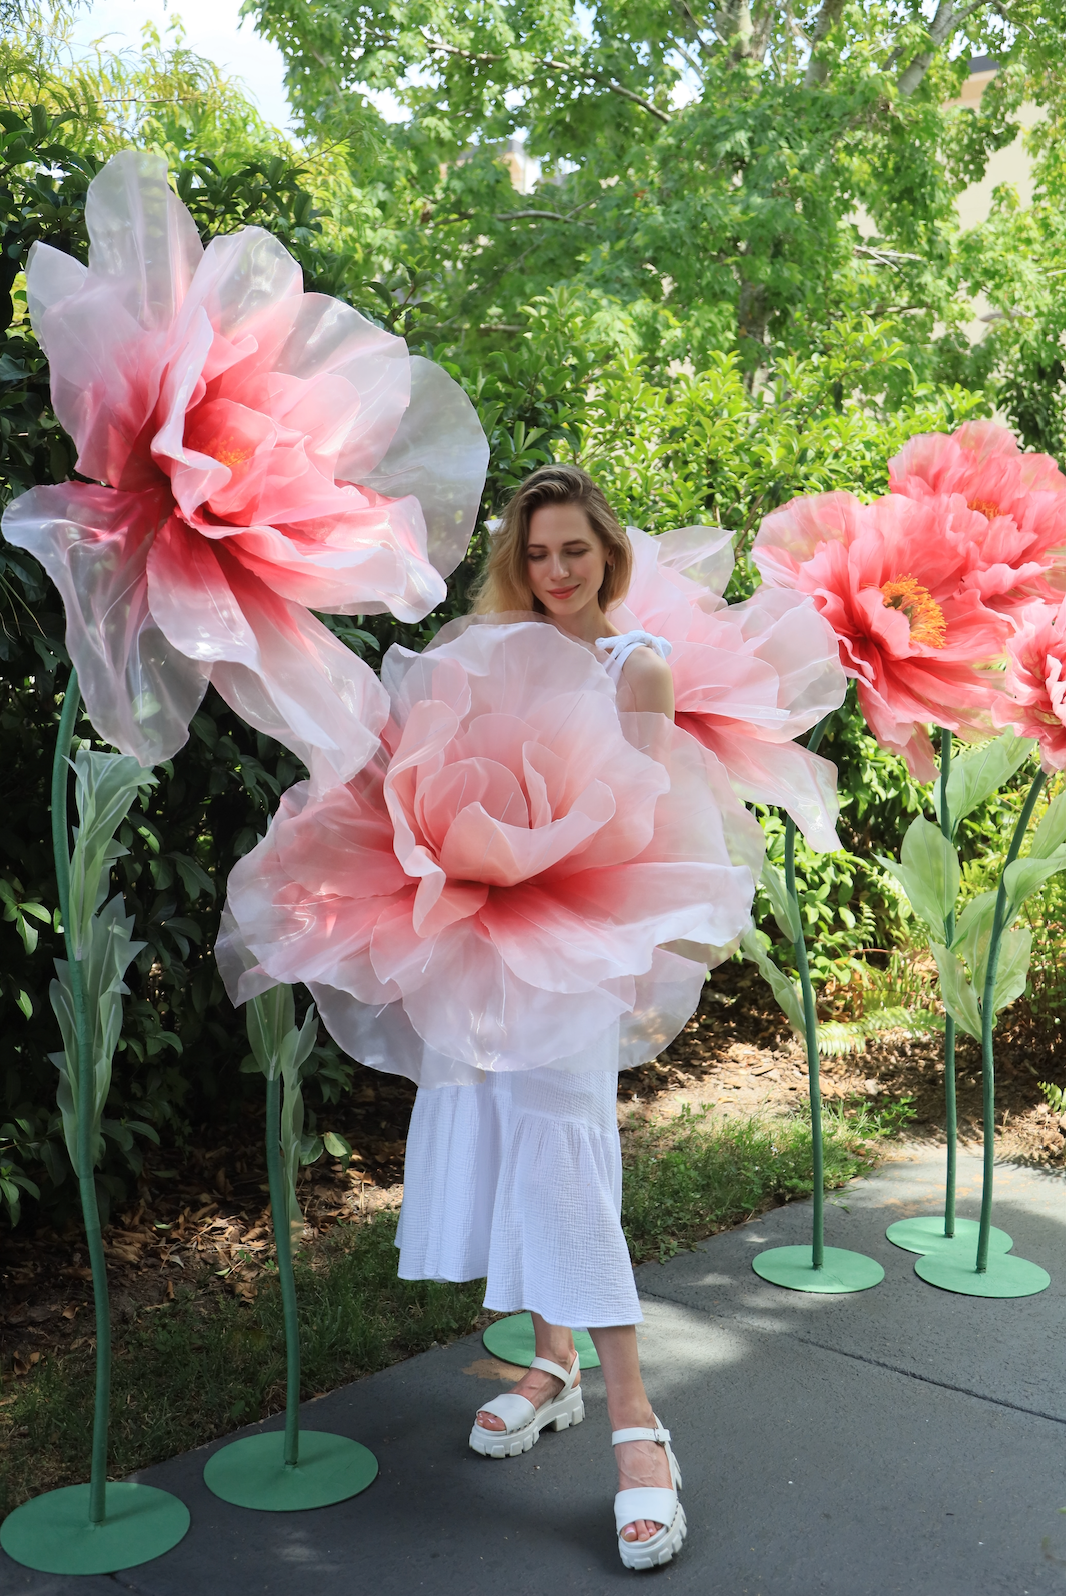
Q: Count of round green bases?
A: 6